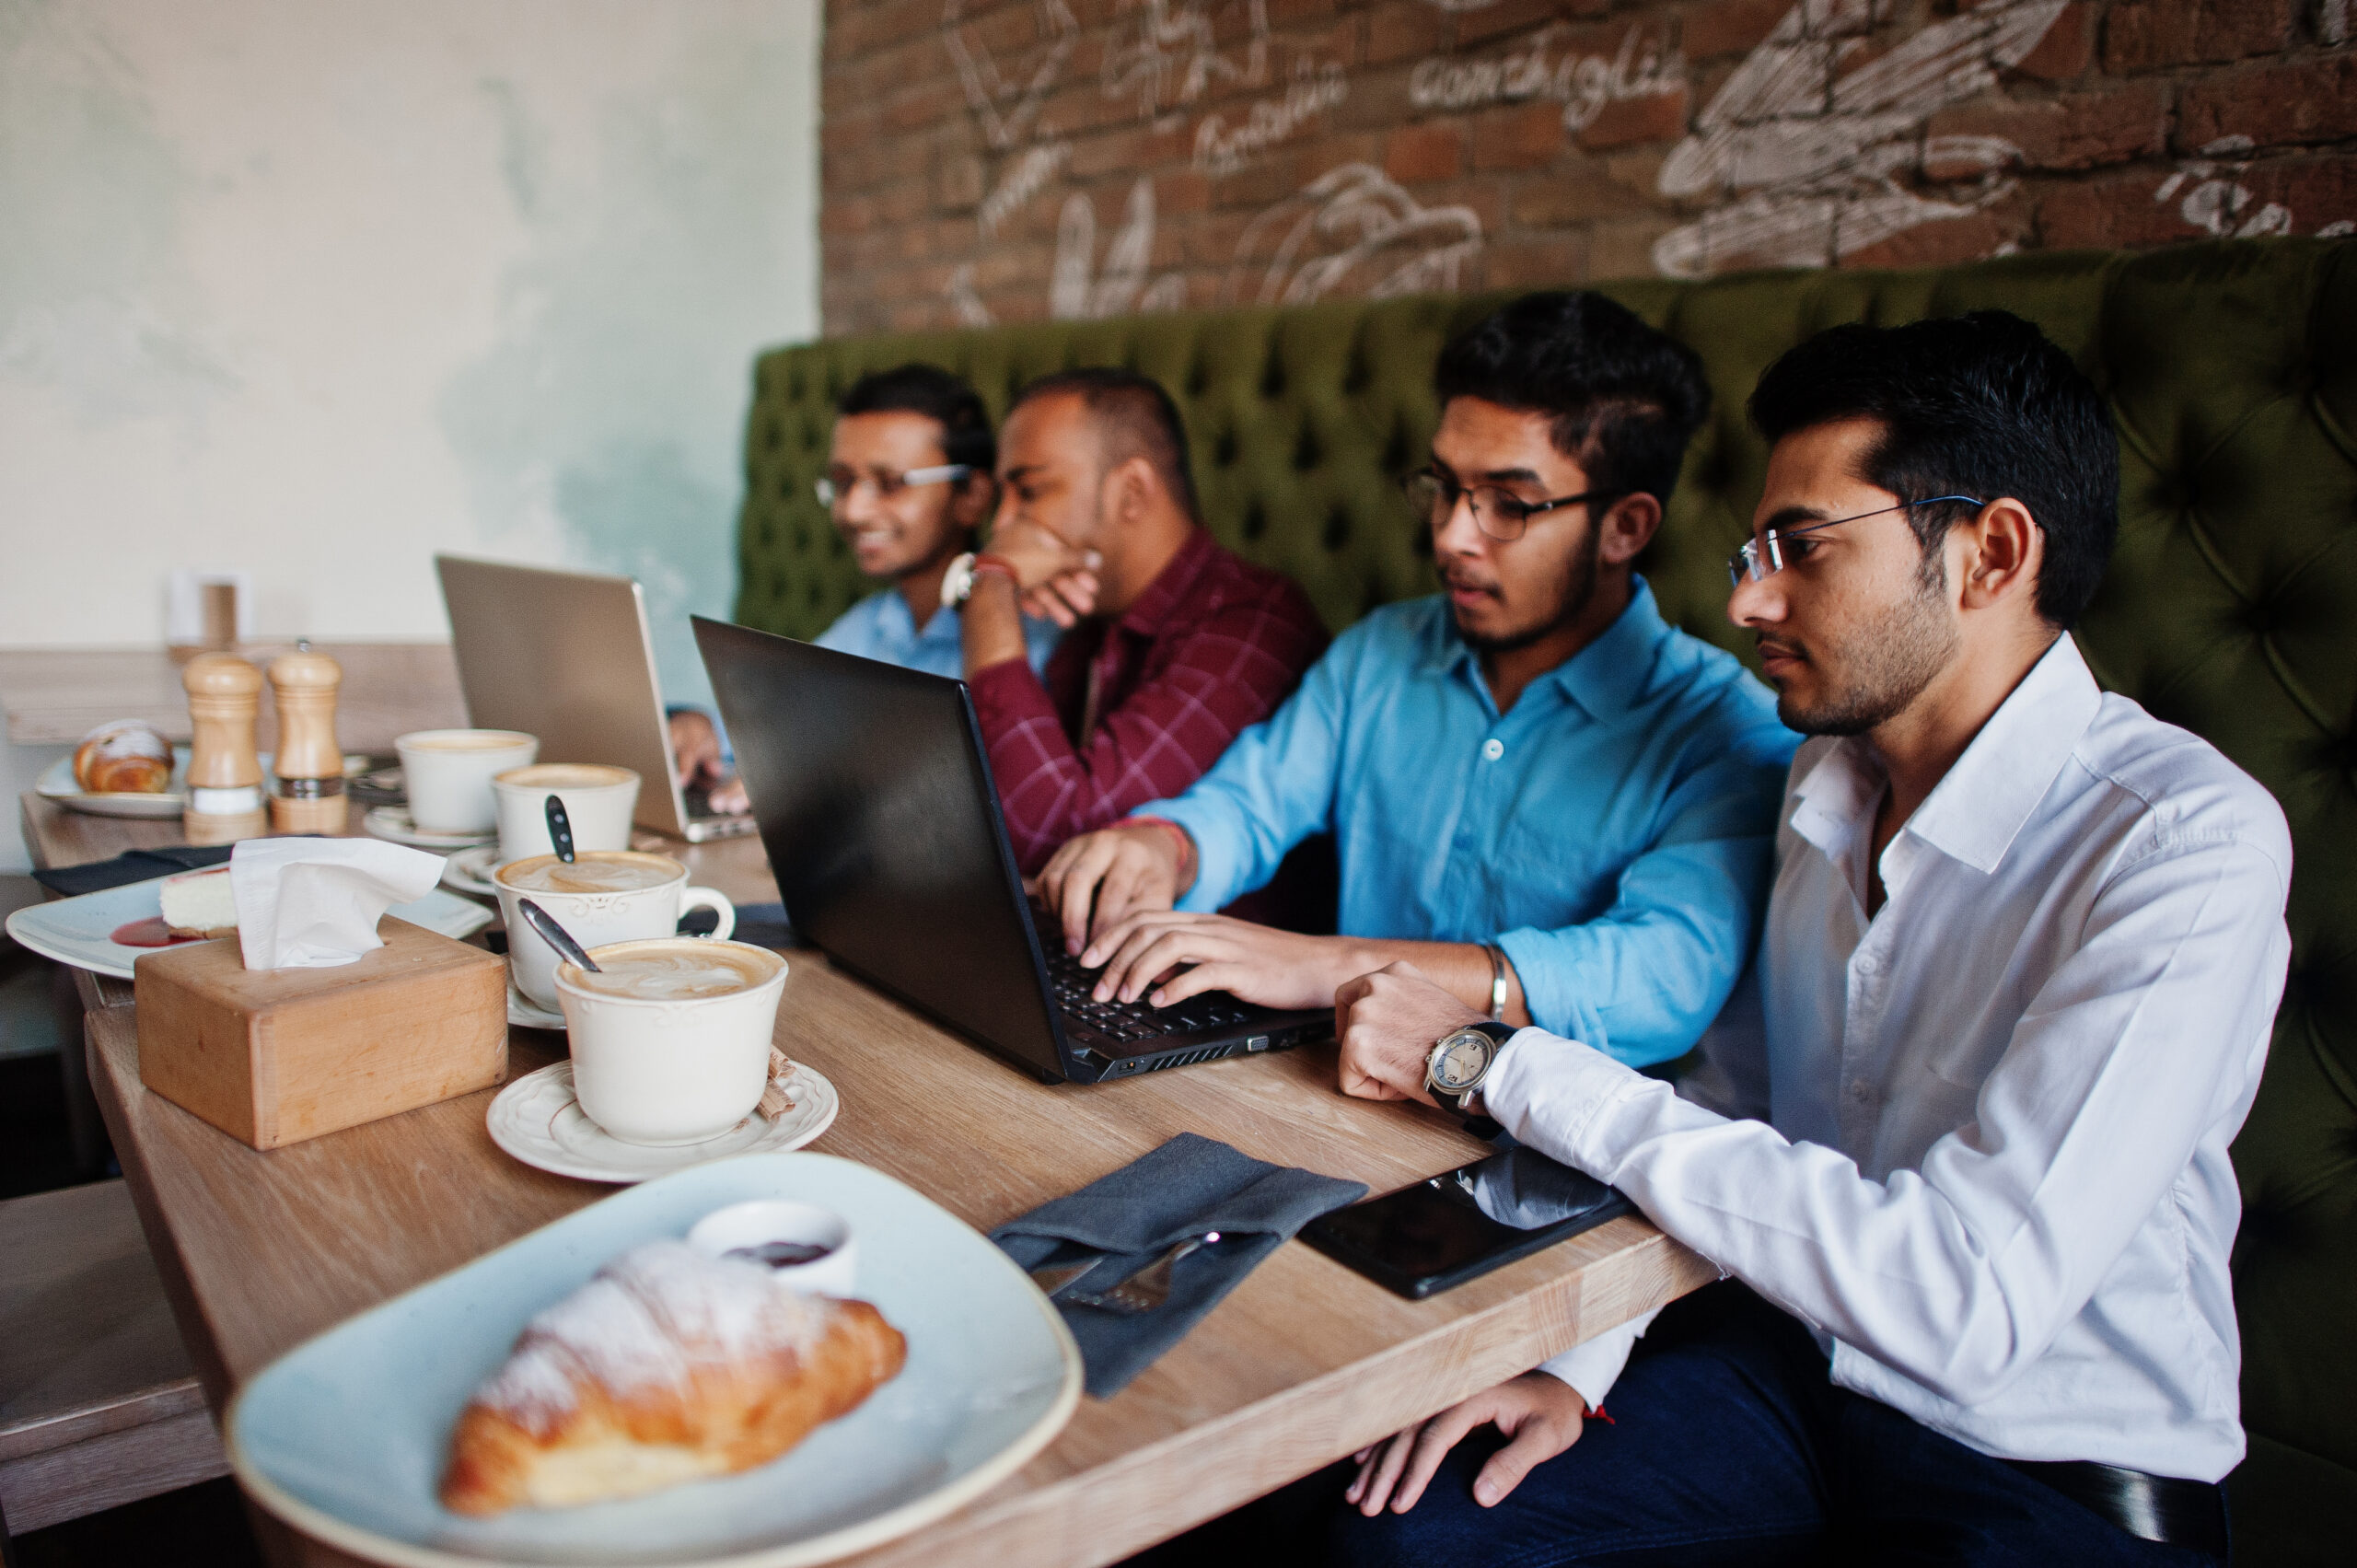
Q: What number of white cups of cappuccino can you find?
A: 4